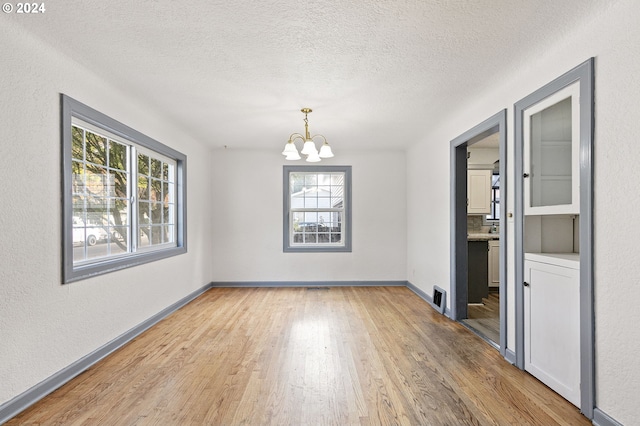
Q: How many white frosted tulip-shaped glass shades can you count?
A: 5